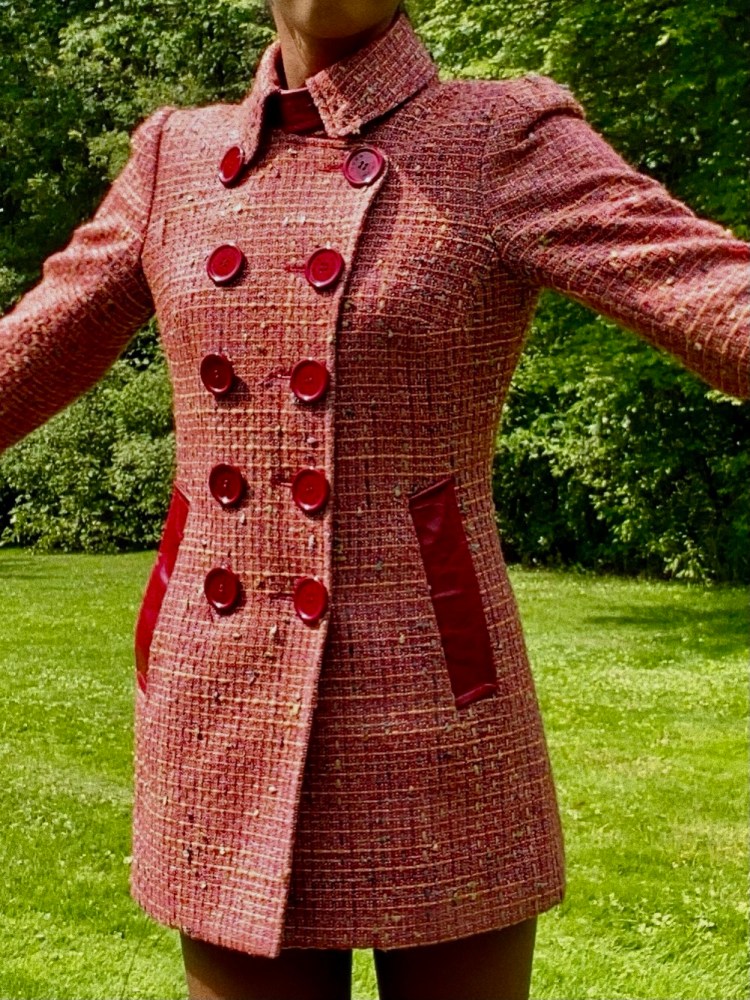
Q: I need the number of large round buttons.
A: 10